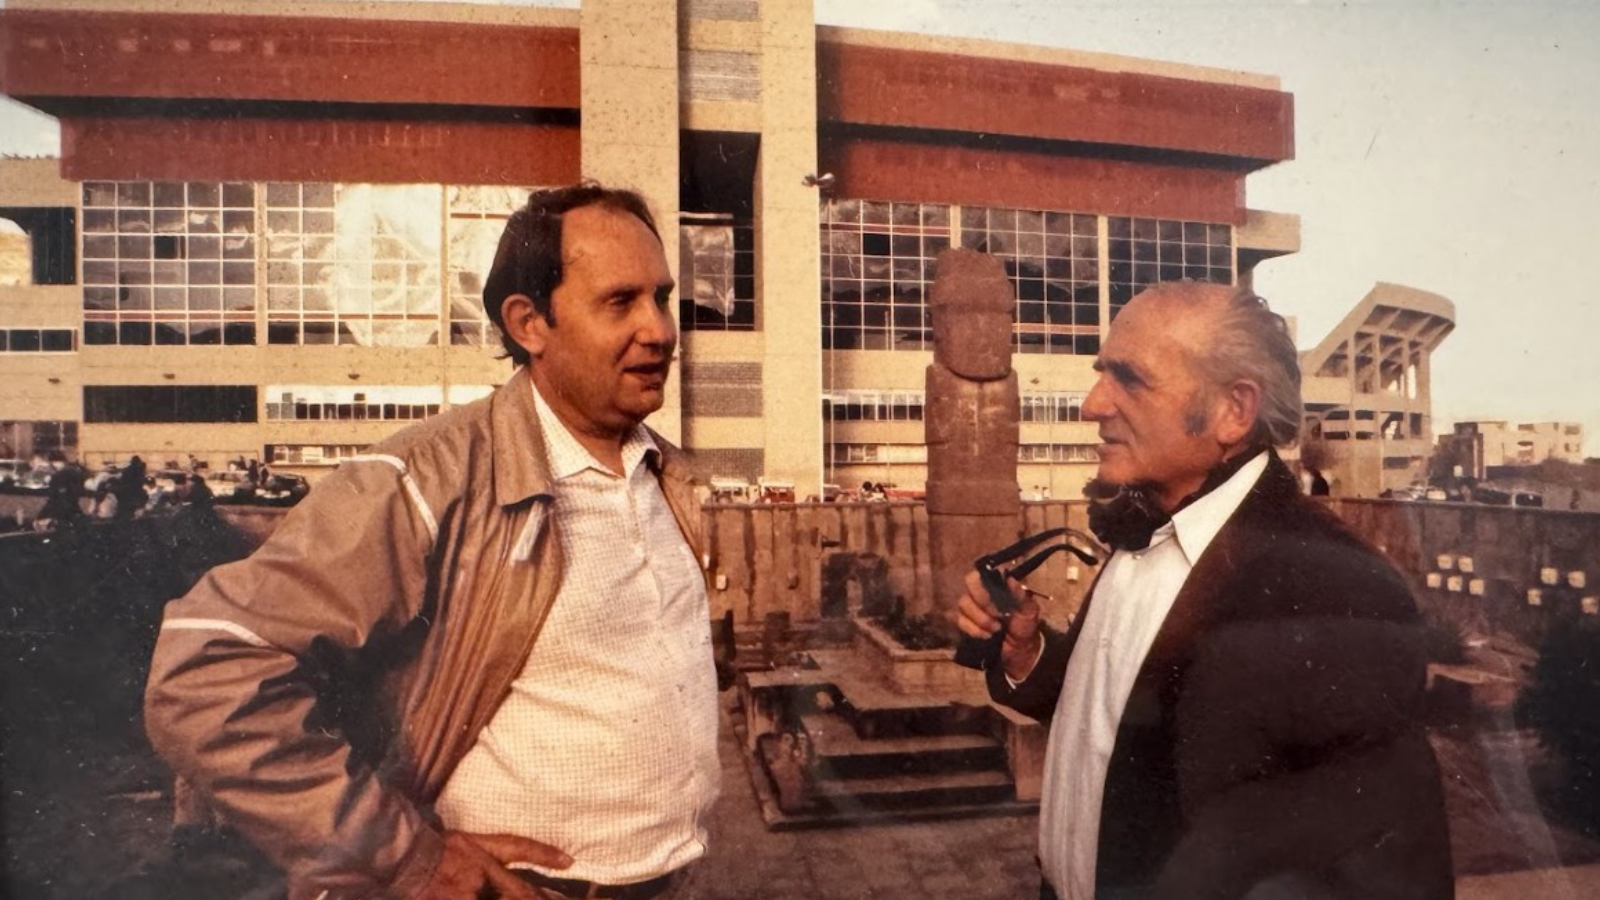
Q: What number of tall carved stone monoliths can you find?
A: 1